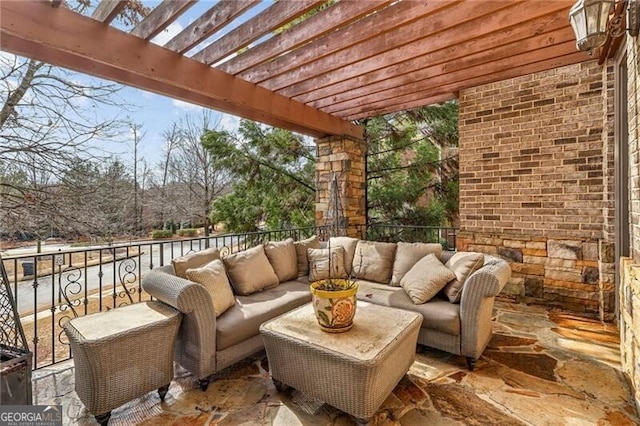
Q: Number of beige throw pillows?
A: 11